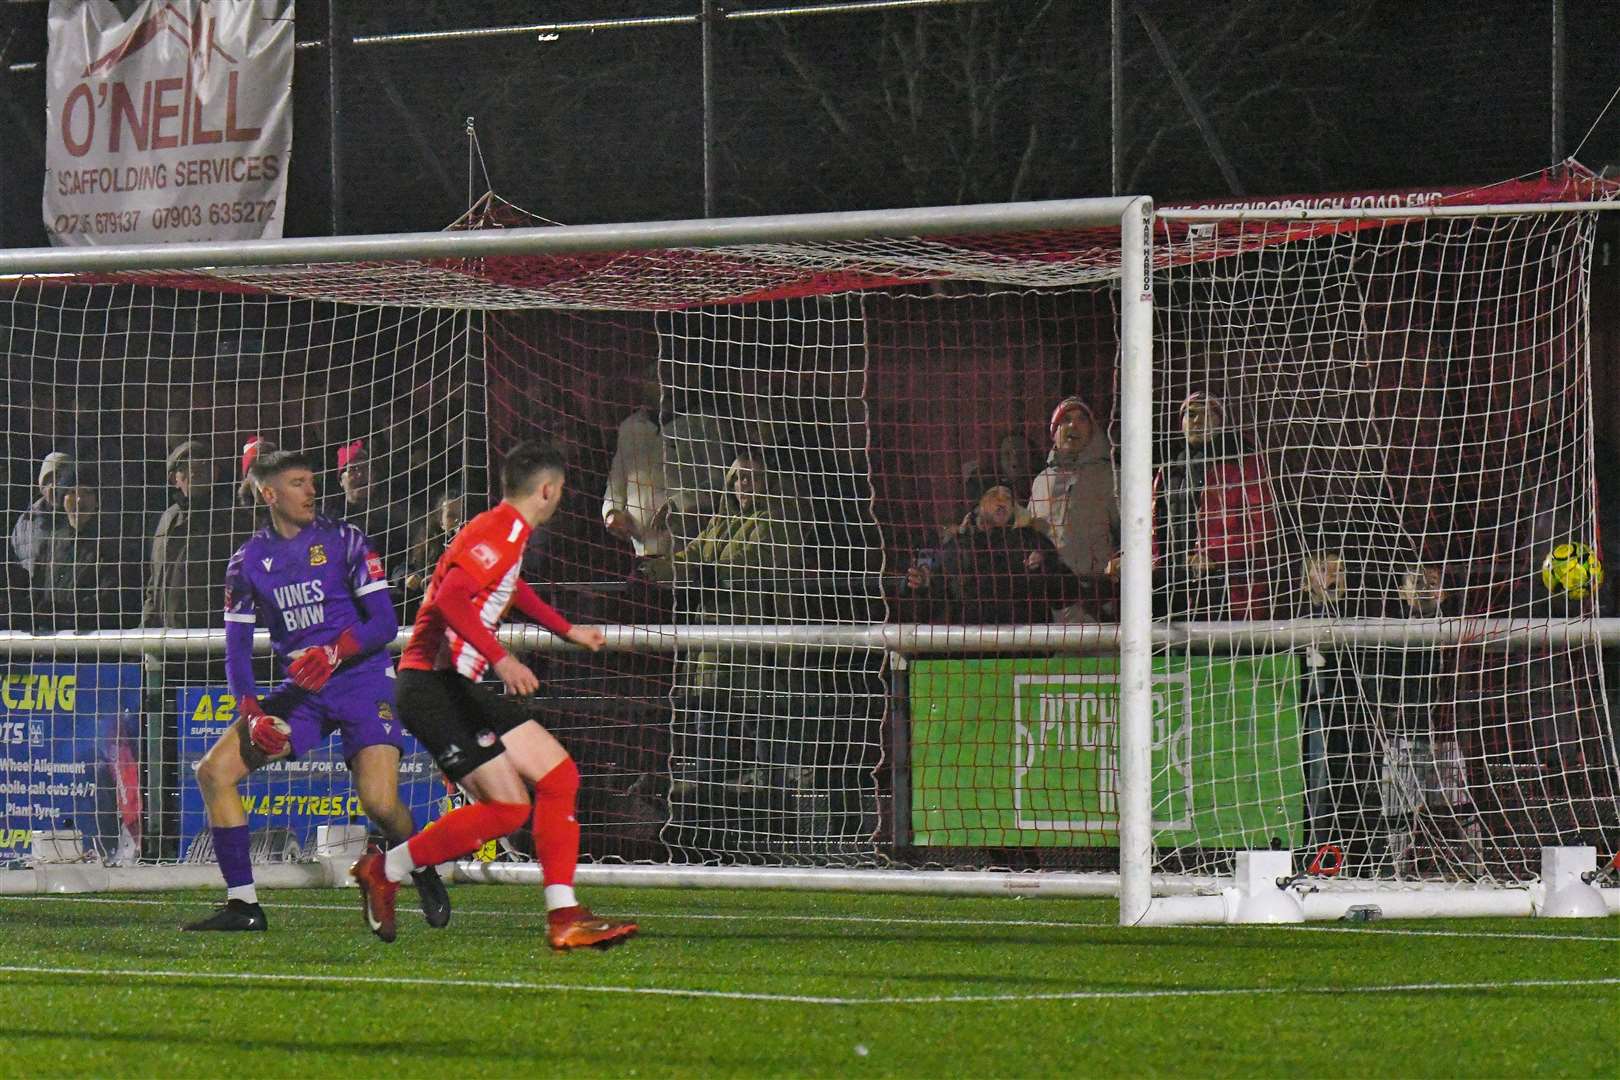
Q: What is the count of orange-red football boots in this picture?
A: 2